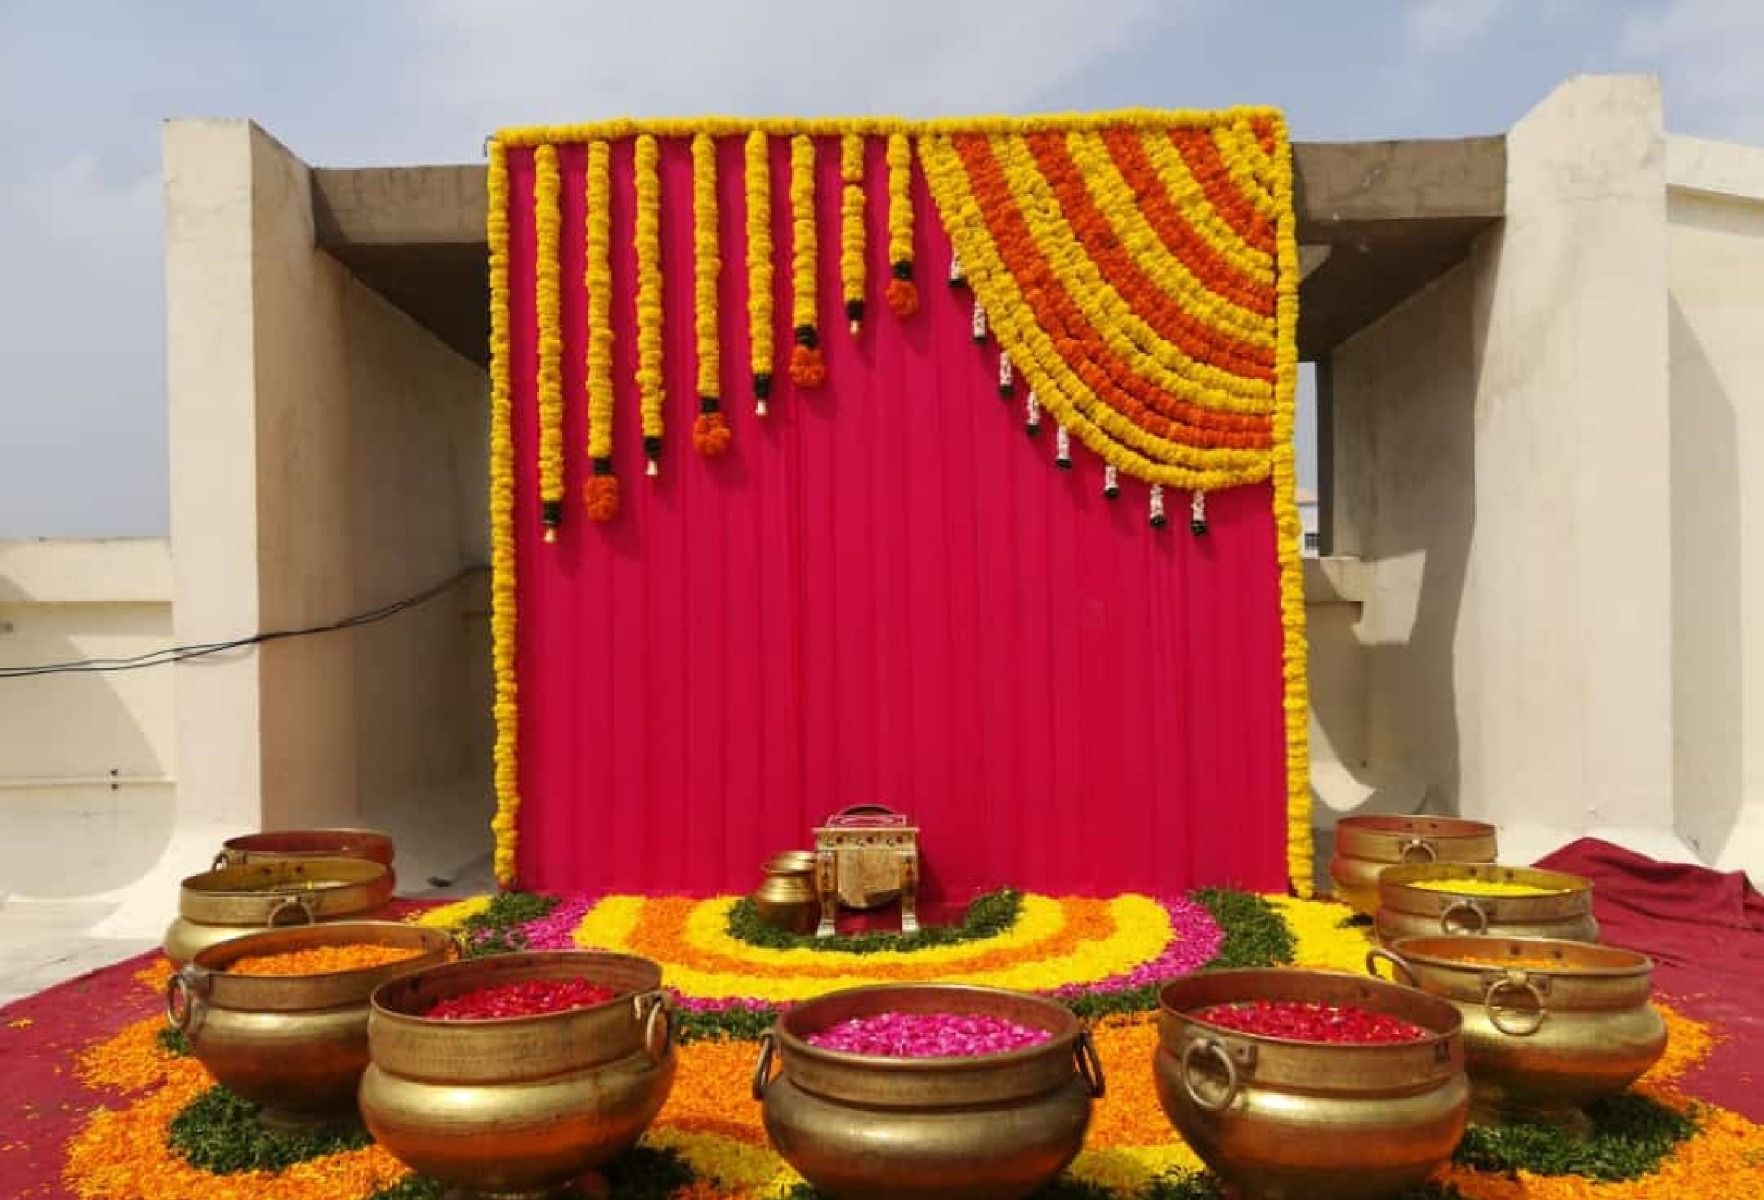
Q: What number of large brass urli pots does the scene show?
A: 9